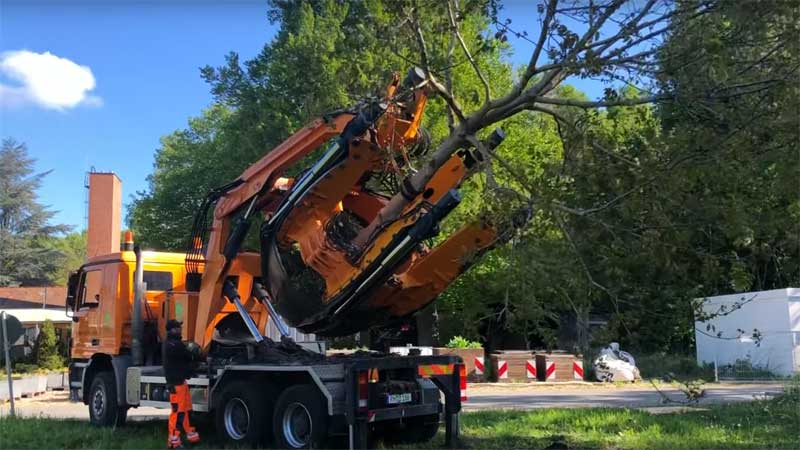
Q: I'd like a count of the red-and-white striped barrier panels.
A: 5